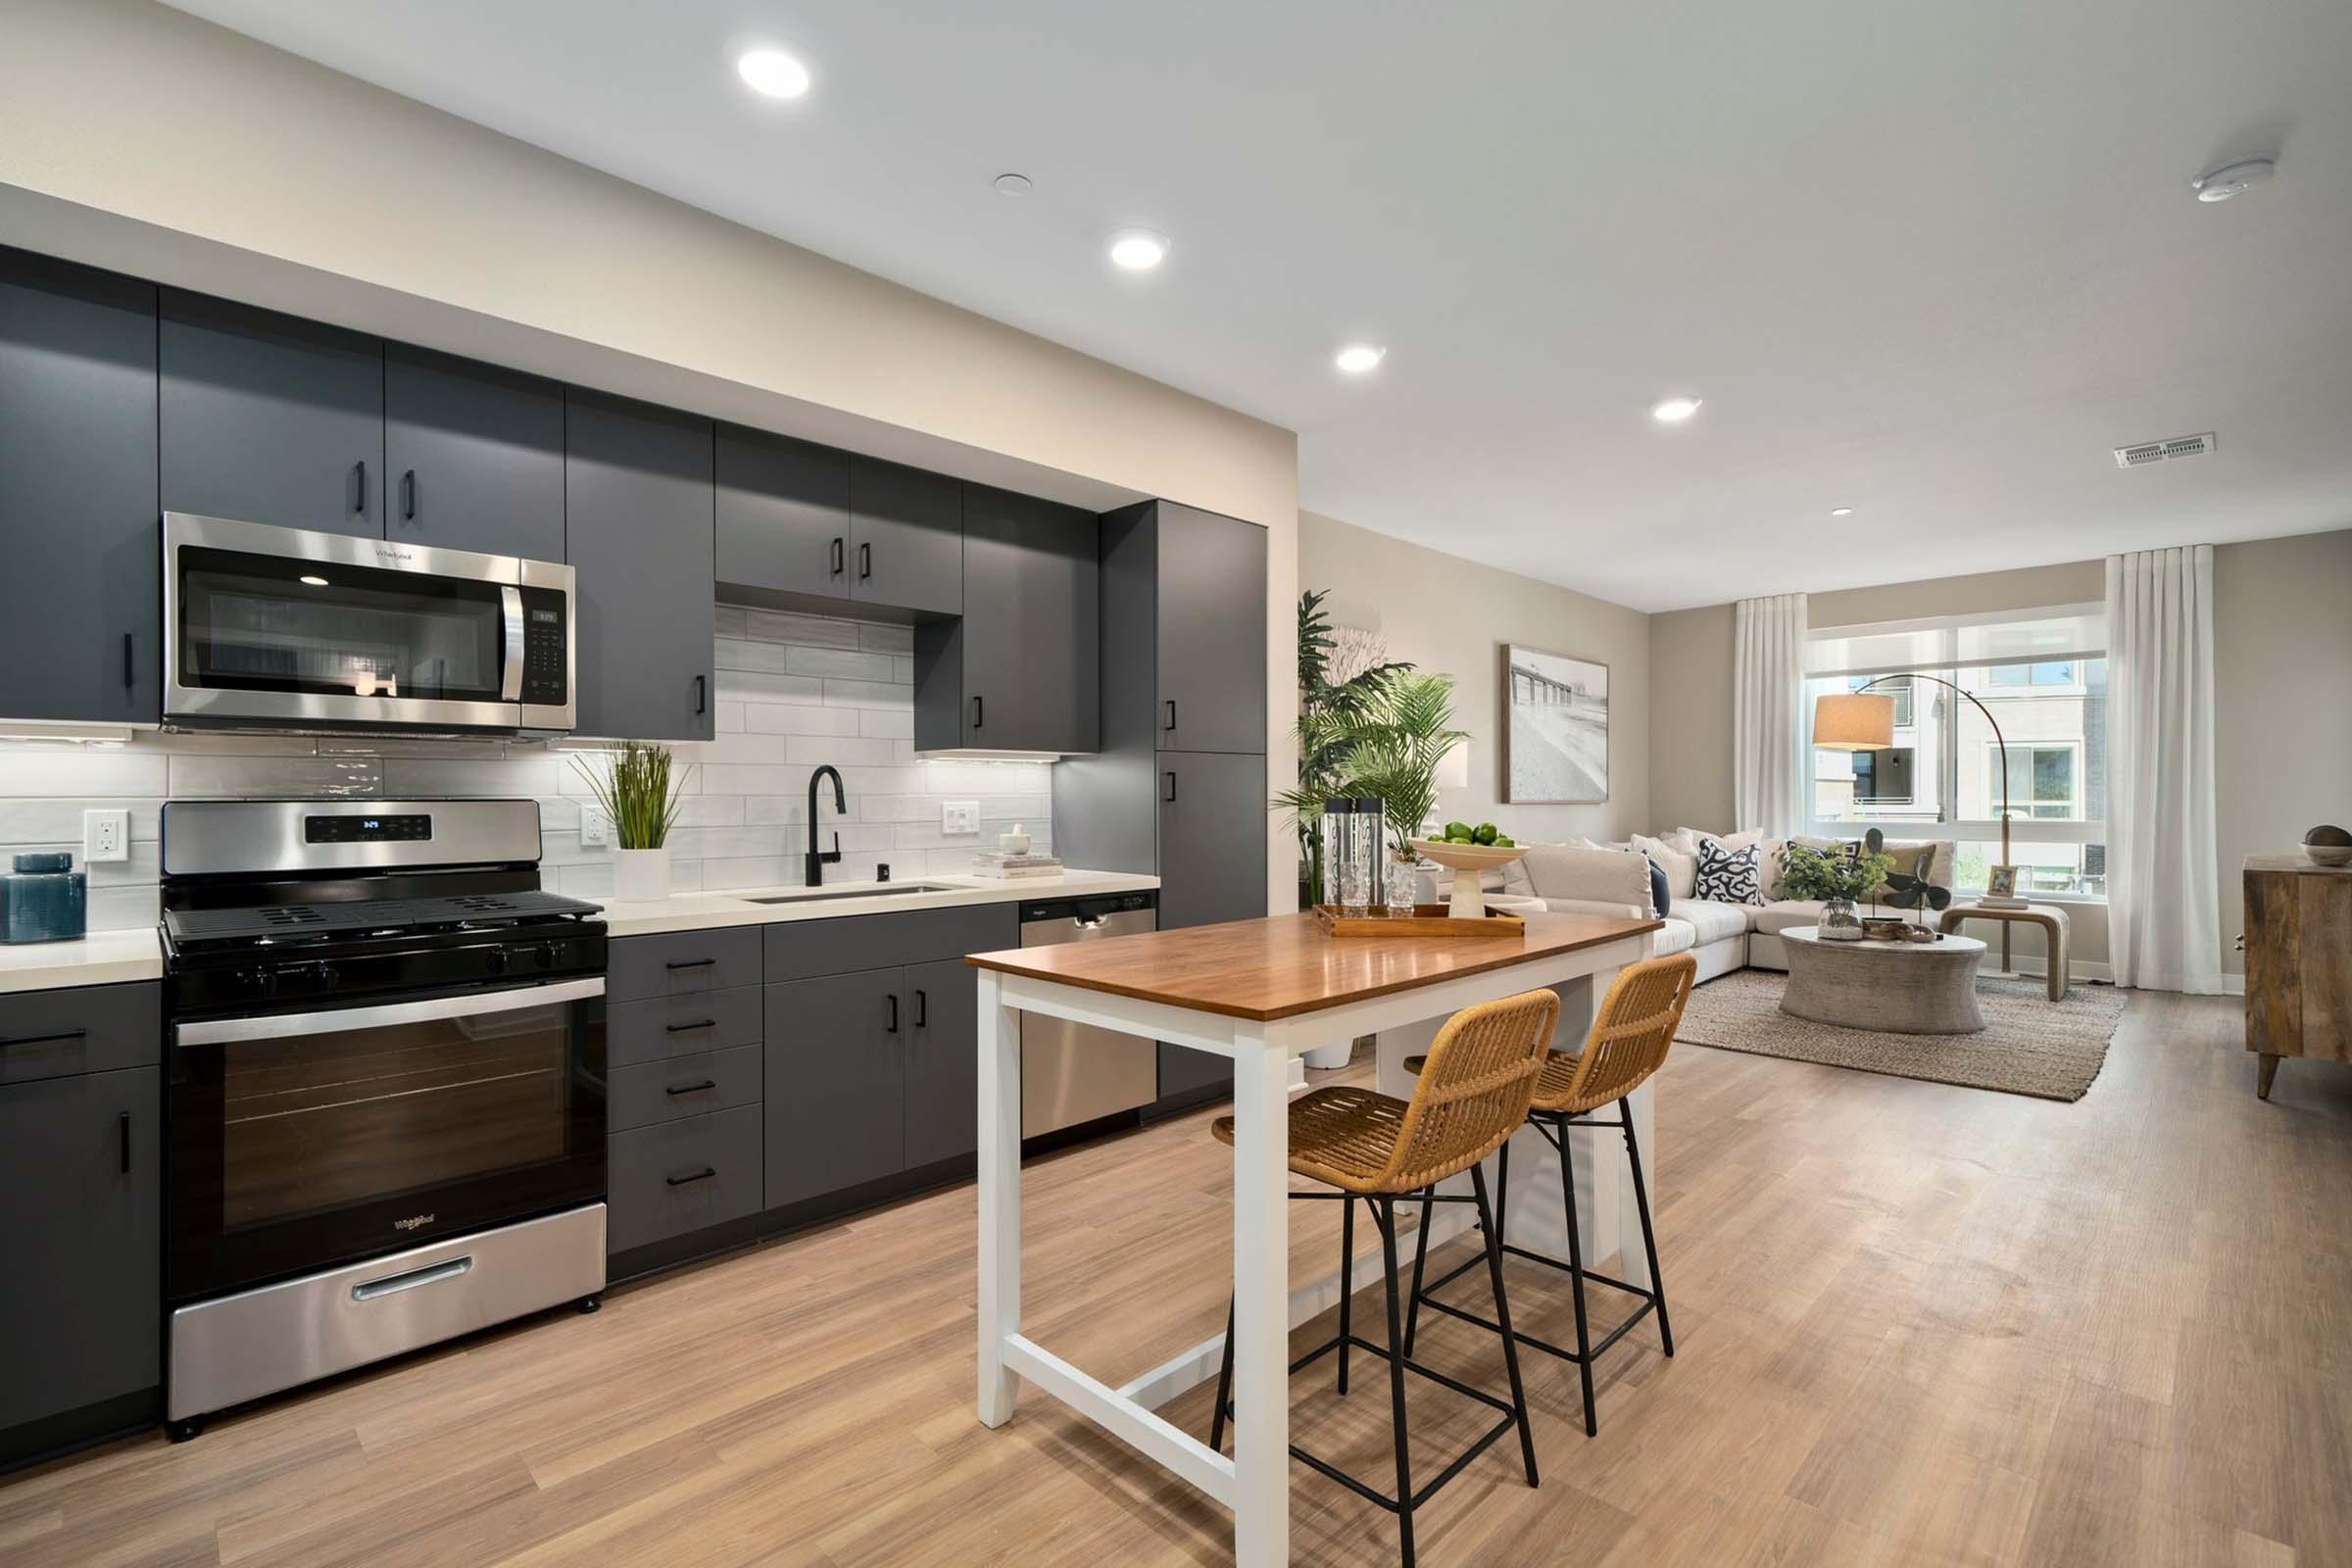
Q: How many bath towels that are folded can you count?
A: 0